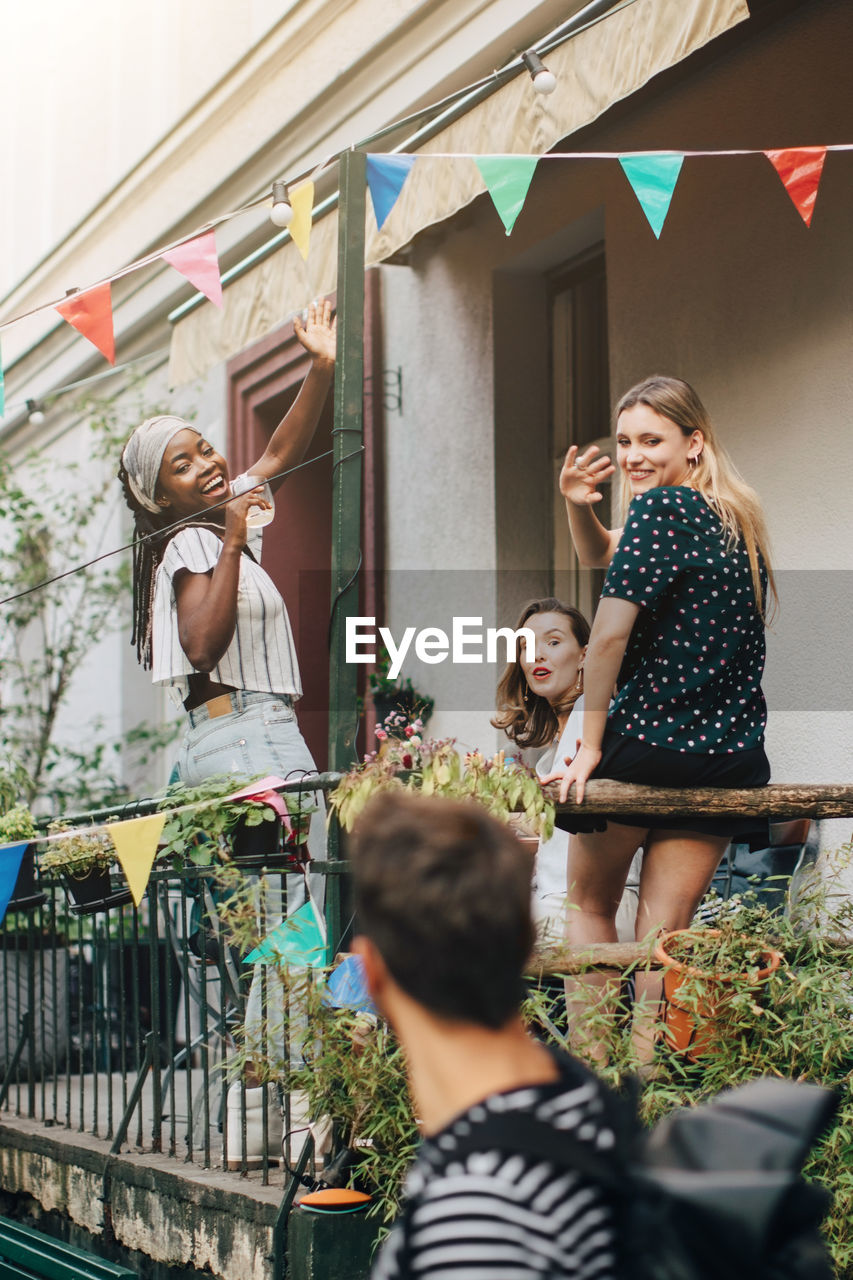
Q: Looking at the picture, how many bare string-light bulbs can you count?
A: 3